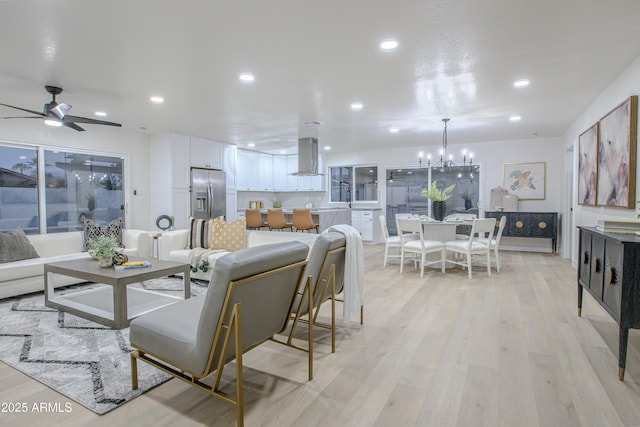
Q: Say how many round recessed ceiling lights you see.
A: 11